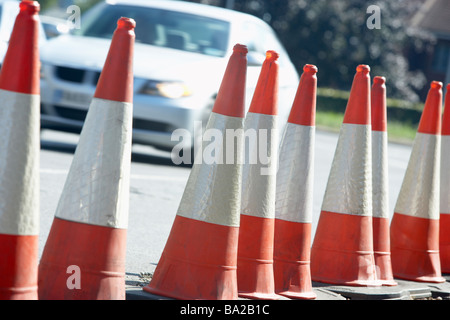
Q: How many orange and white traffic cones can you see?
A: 9